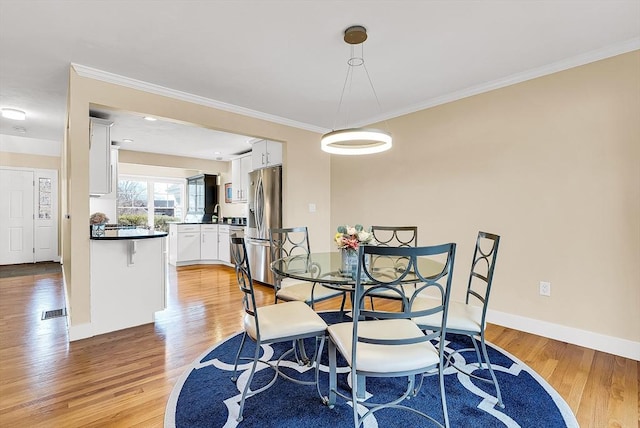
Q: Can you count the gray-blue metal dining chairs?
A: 5